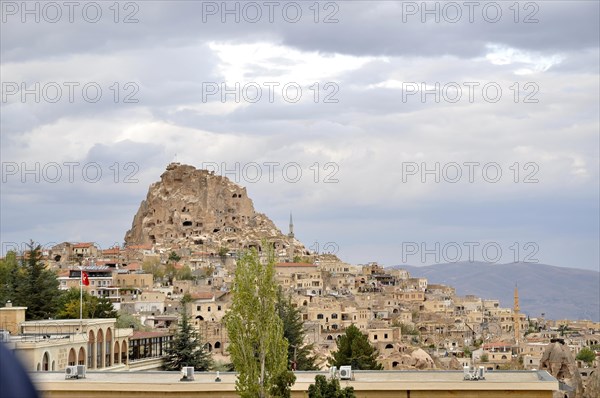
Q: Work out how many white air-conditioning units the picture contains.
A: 7